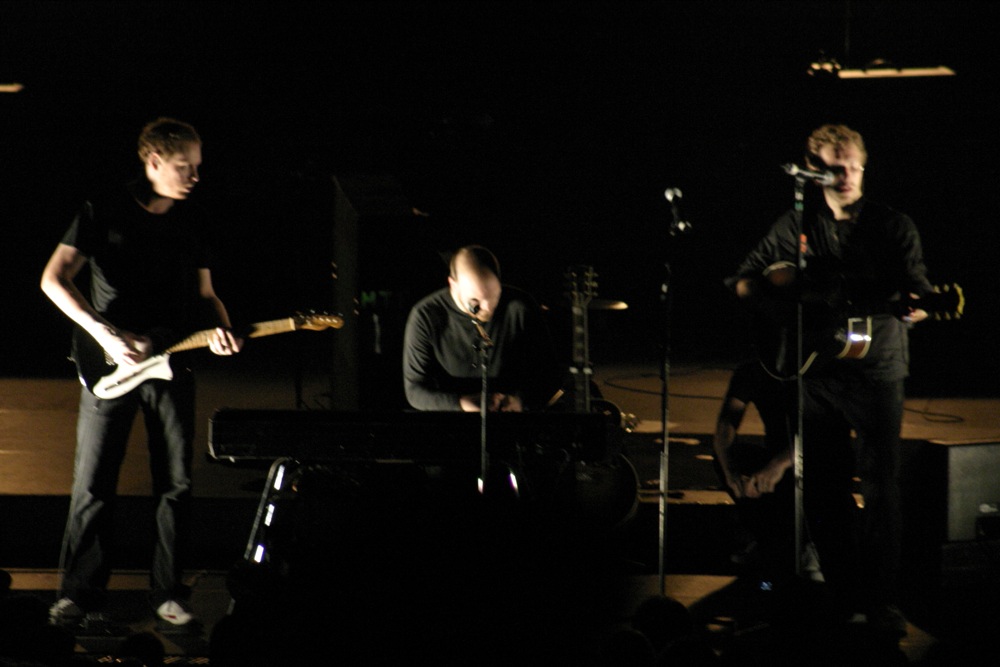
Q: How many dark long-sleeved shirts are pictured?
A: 2